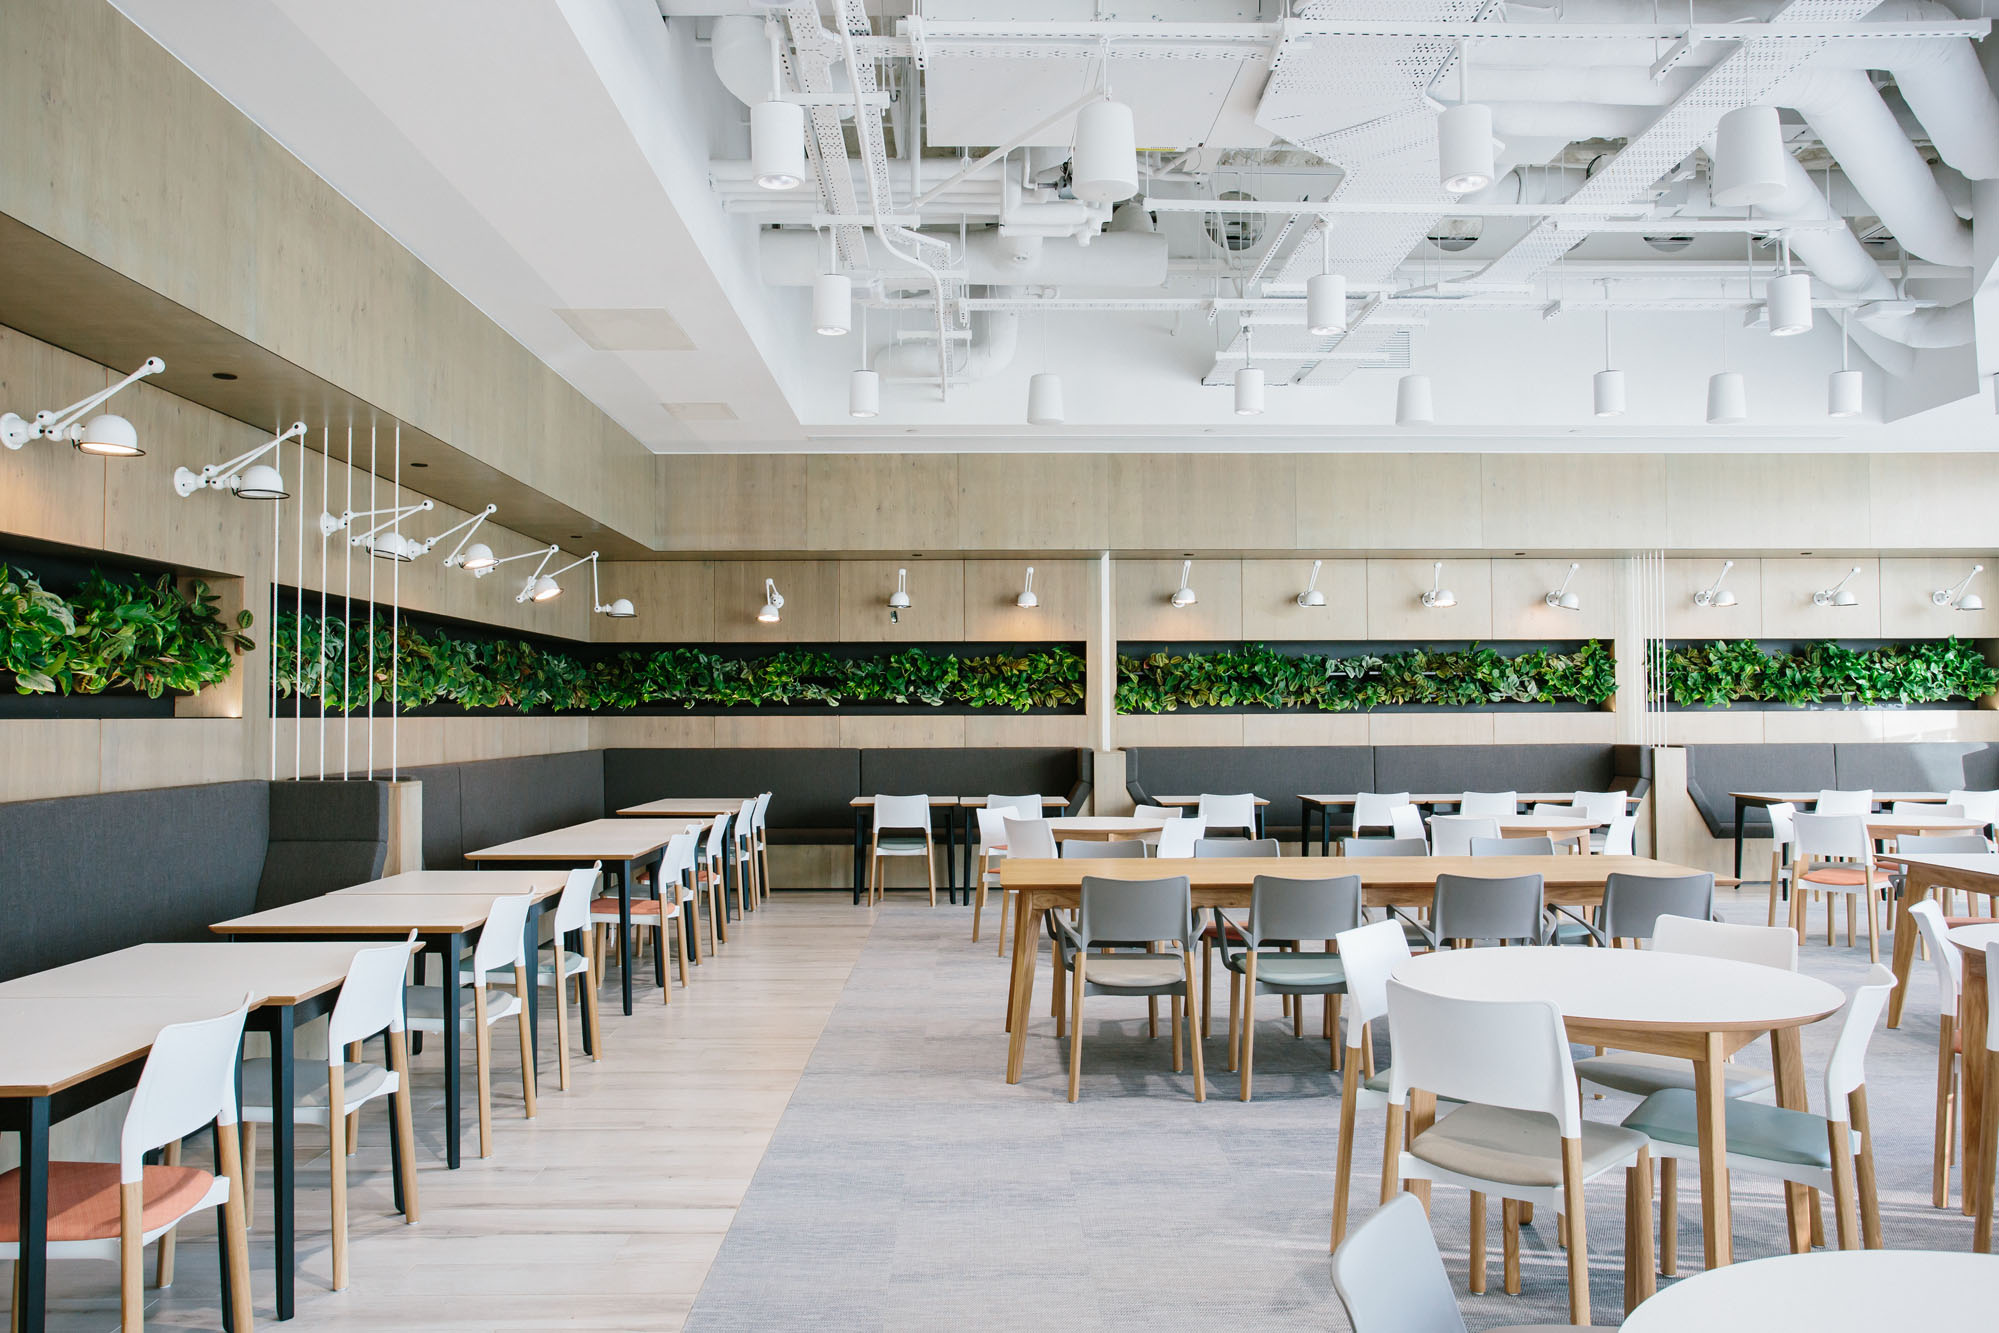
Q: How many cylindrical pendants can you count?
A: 14